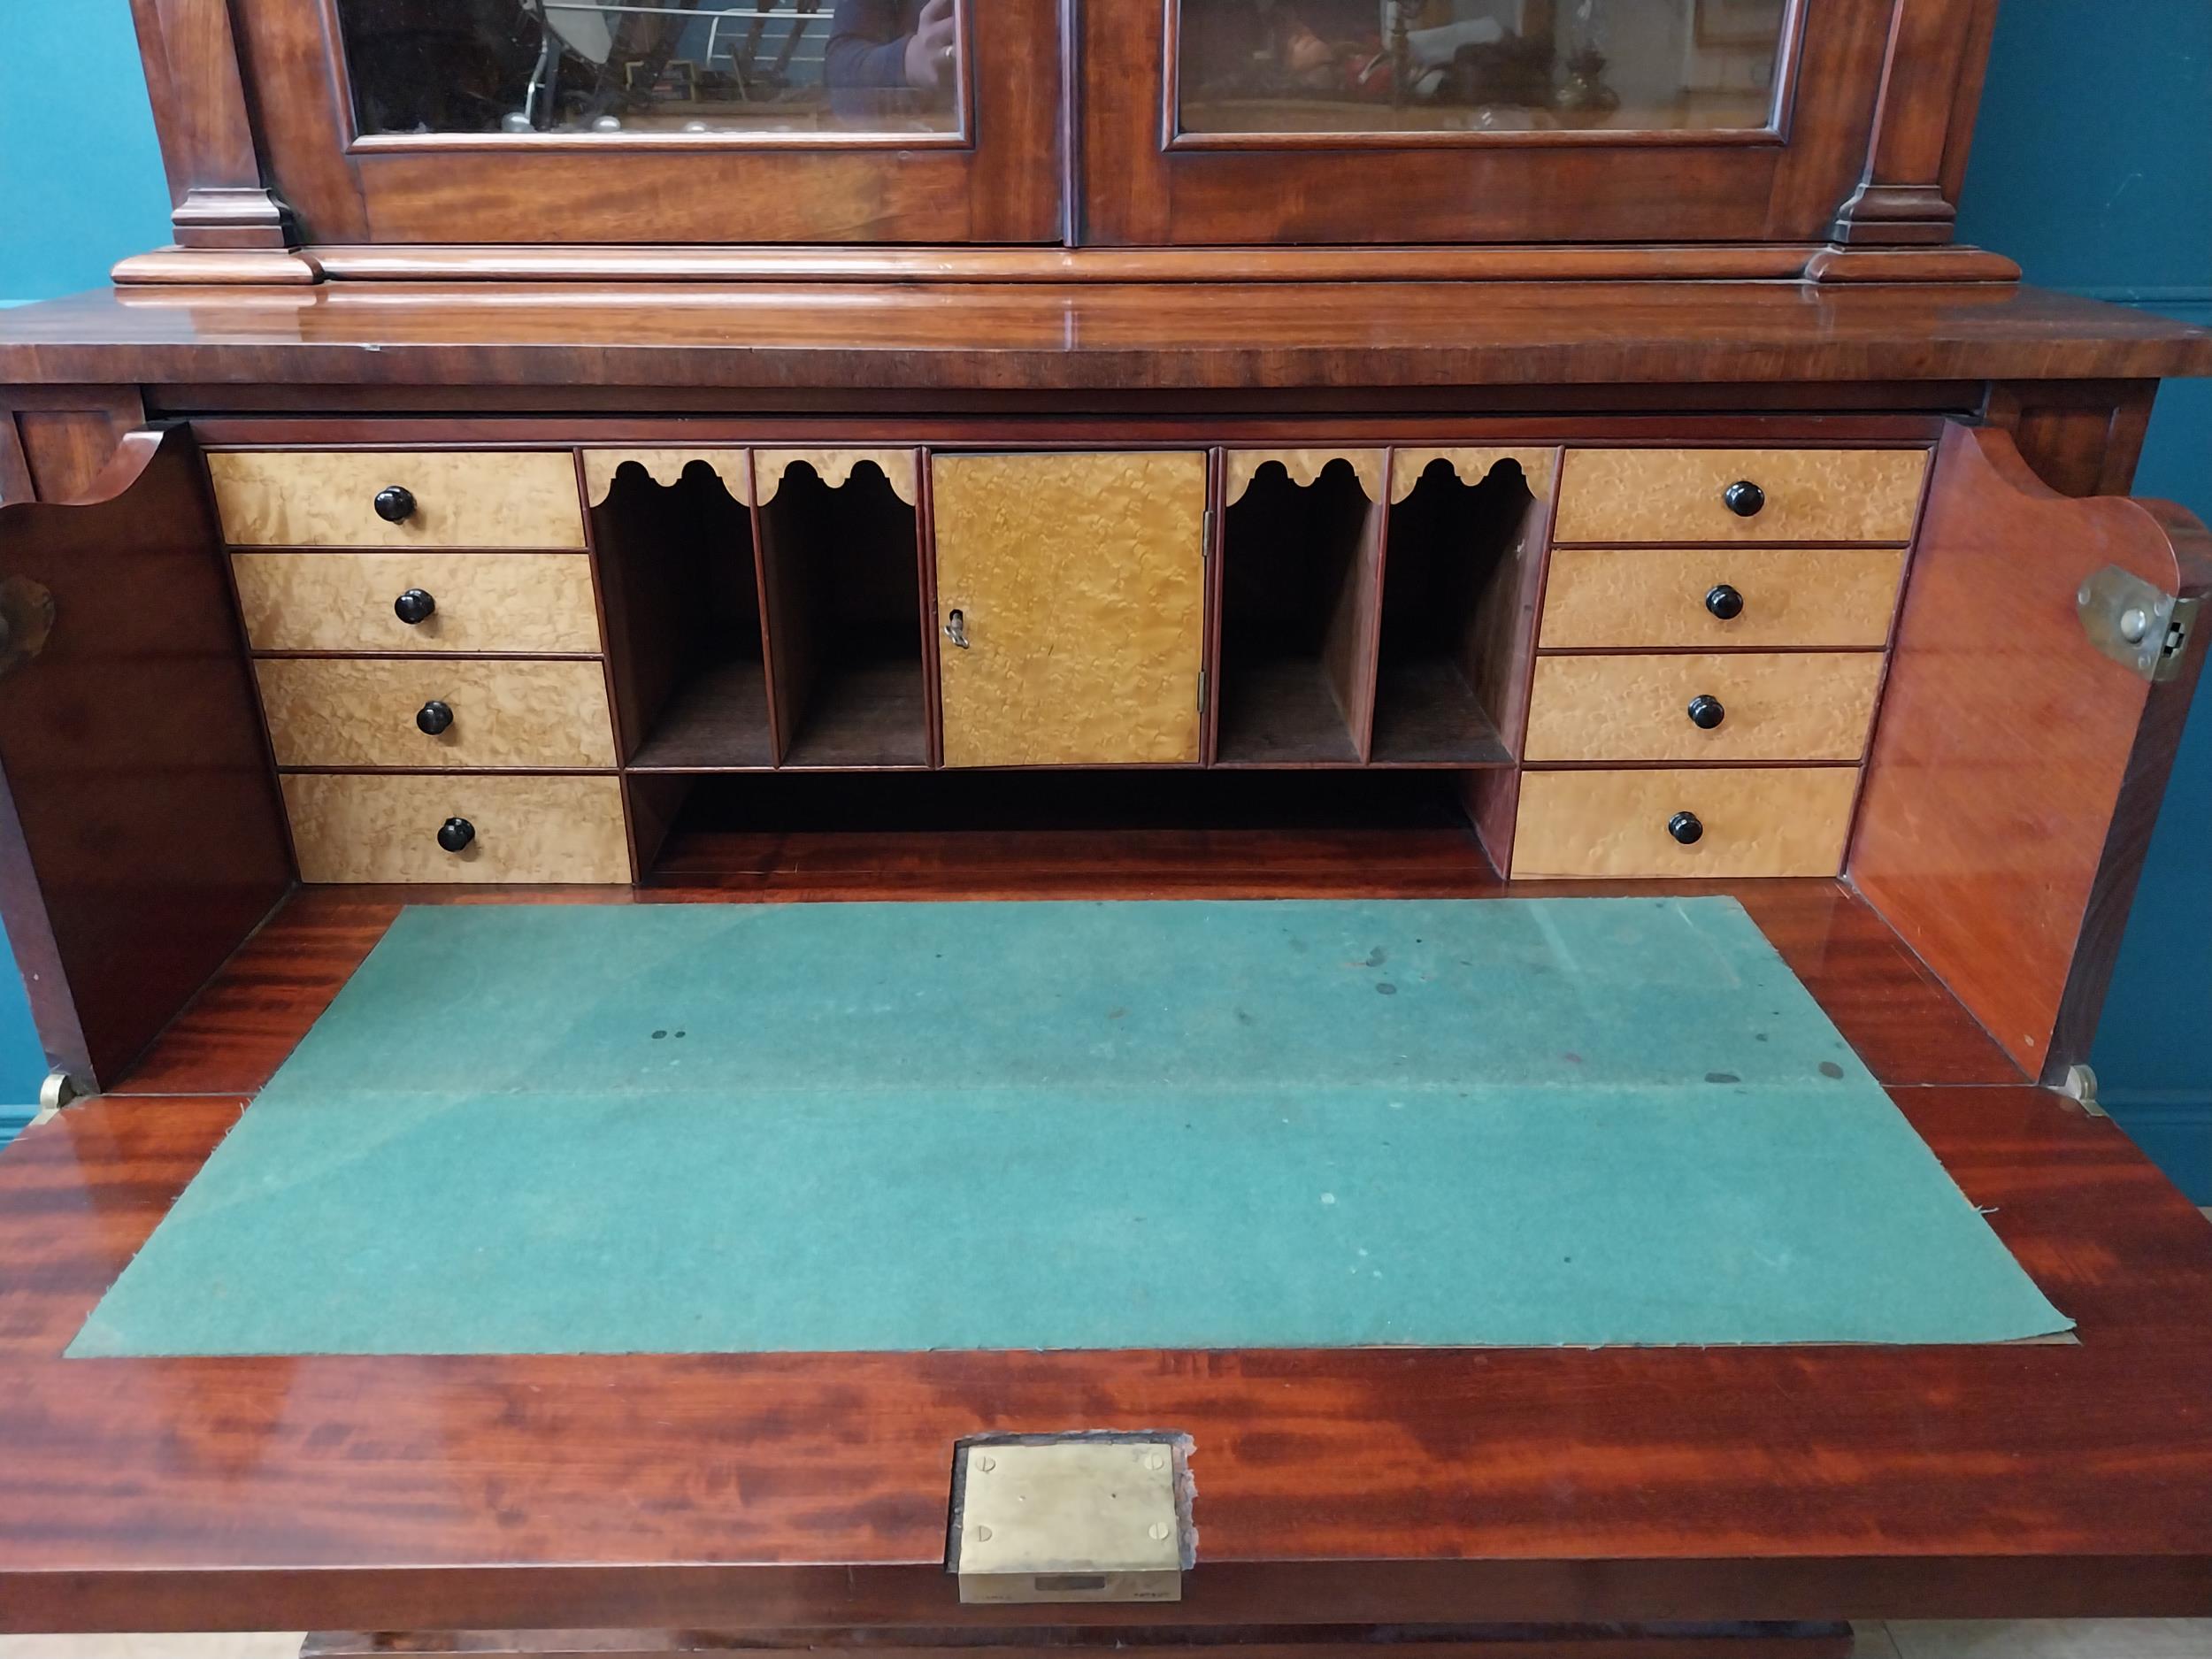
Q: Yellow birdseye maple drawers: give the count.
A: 8